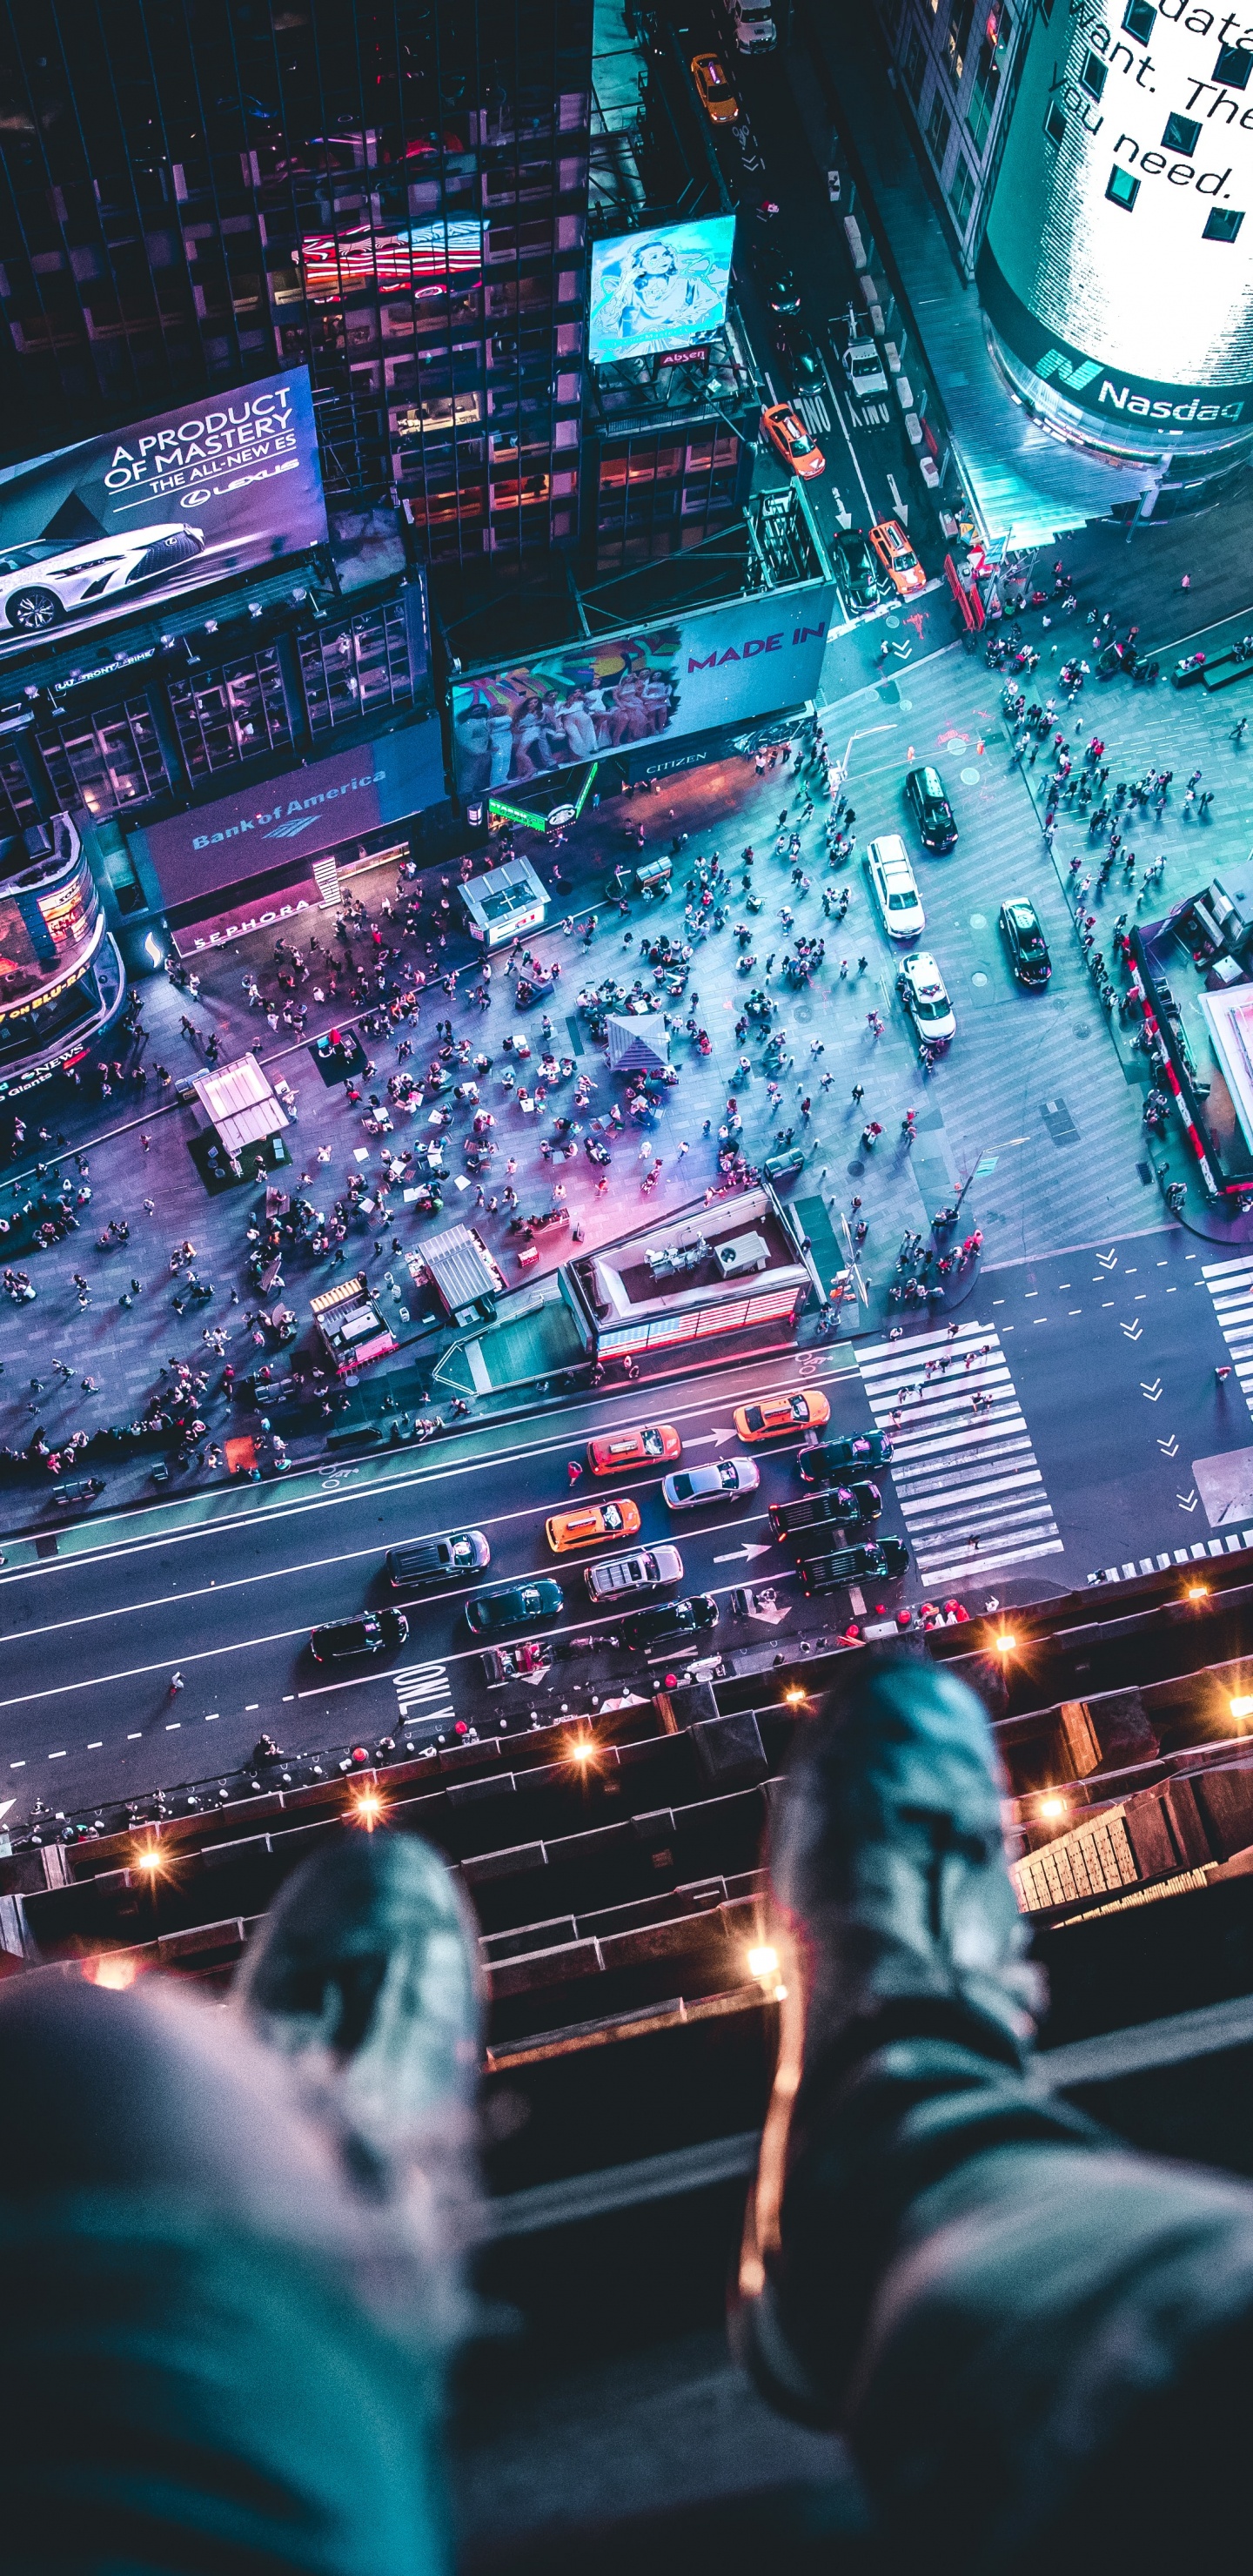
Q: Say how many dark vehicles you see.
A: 12